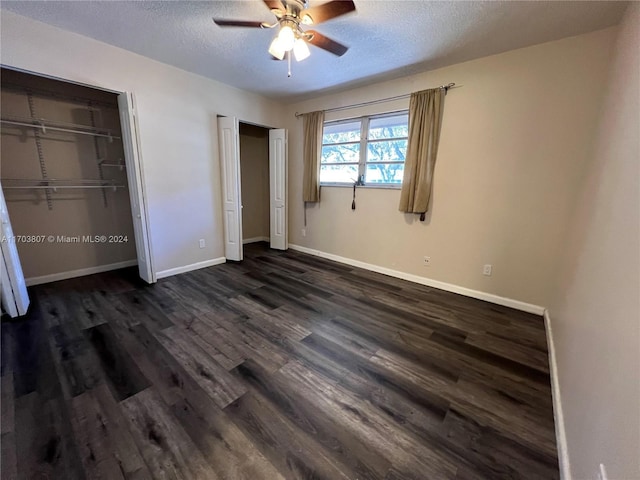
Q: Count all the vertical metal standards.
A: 2